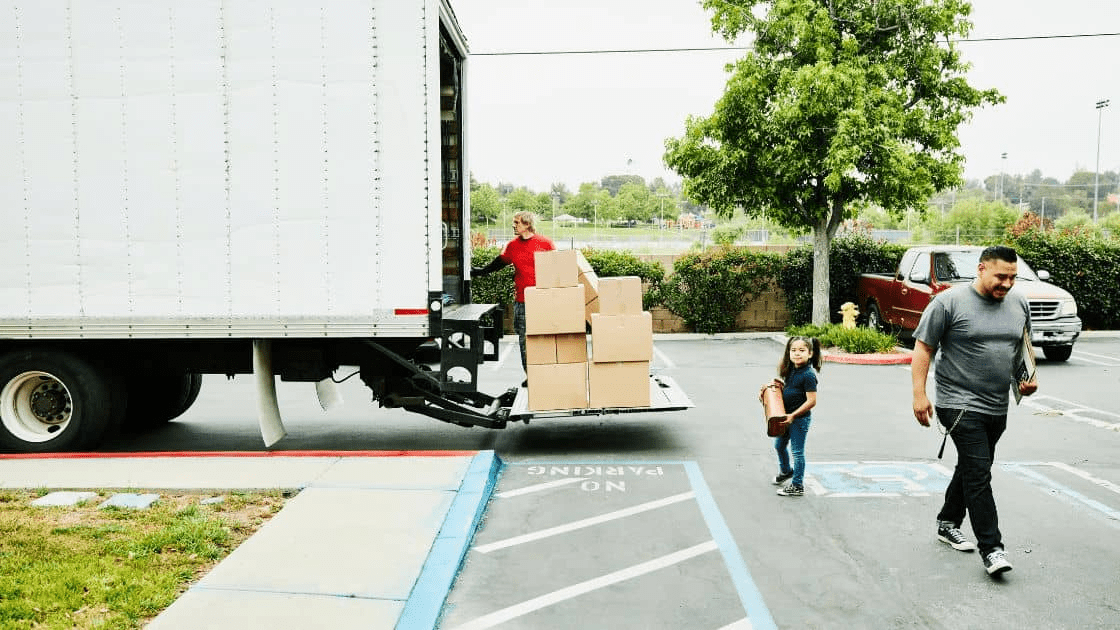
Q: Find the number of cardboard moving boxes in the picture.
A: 11